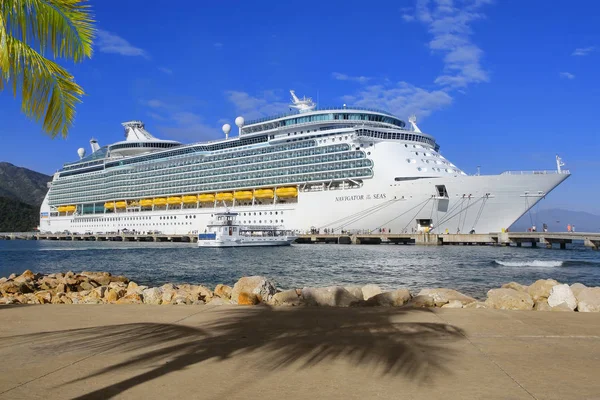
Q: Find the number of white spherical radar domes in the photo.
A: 3